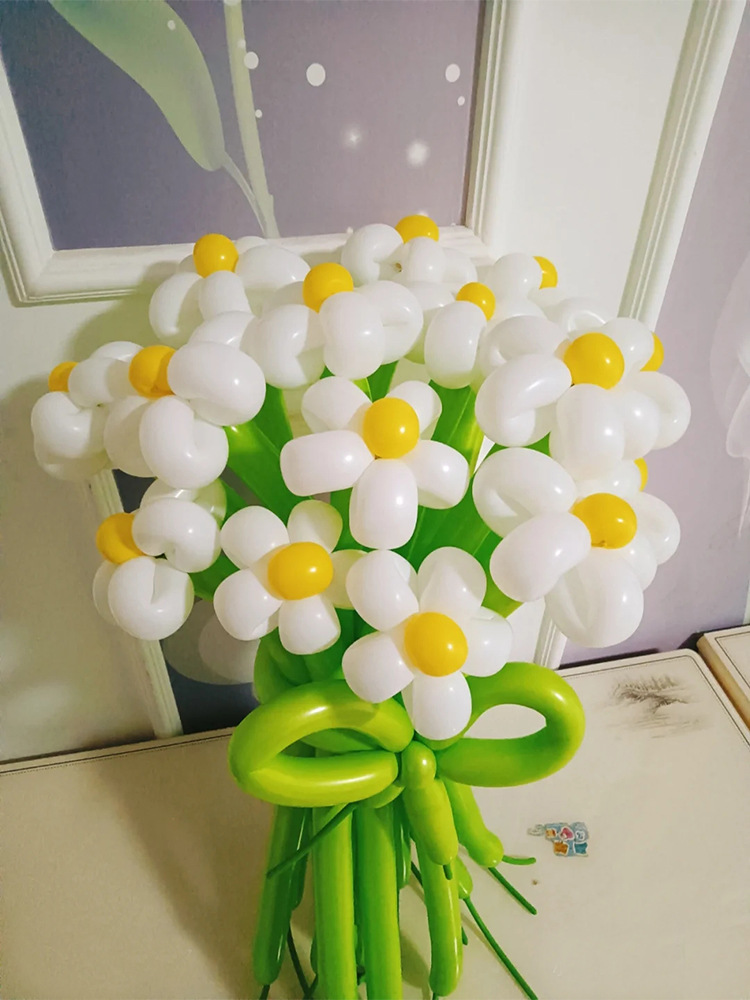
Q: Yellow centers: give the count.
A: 15